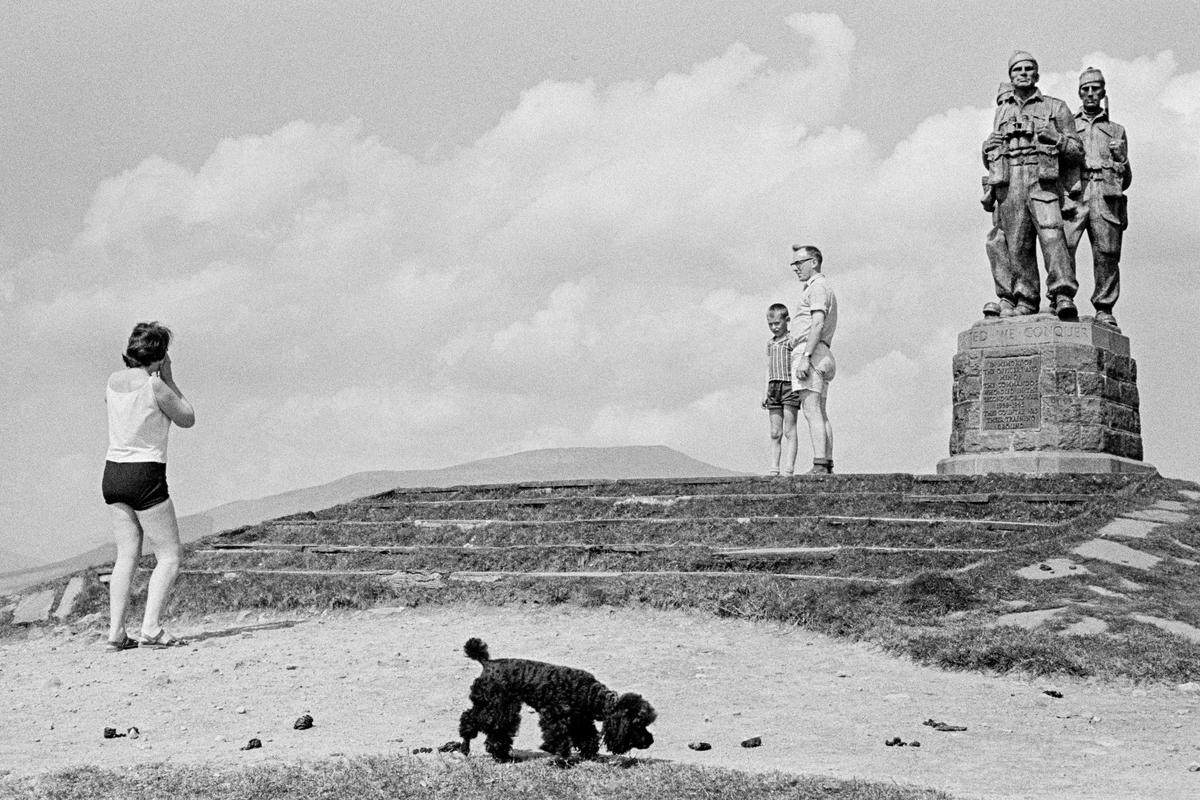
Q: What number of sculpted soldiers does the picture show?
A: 3